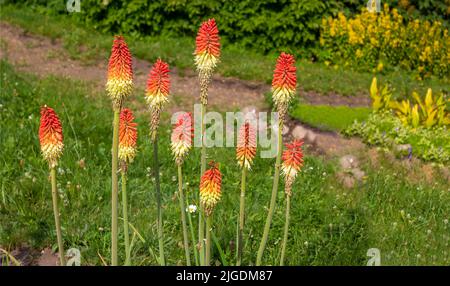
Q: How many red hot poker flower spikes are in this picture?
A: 10